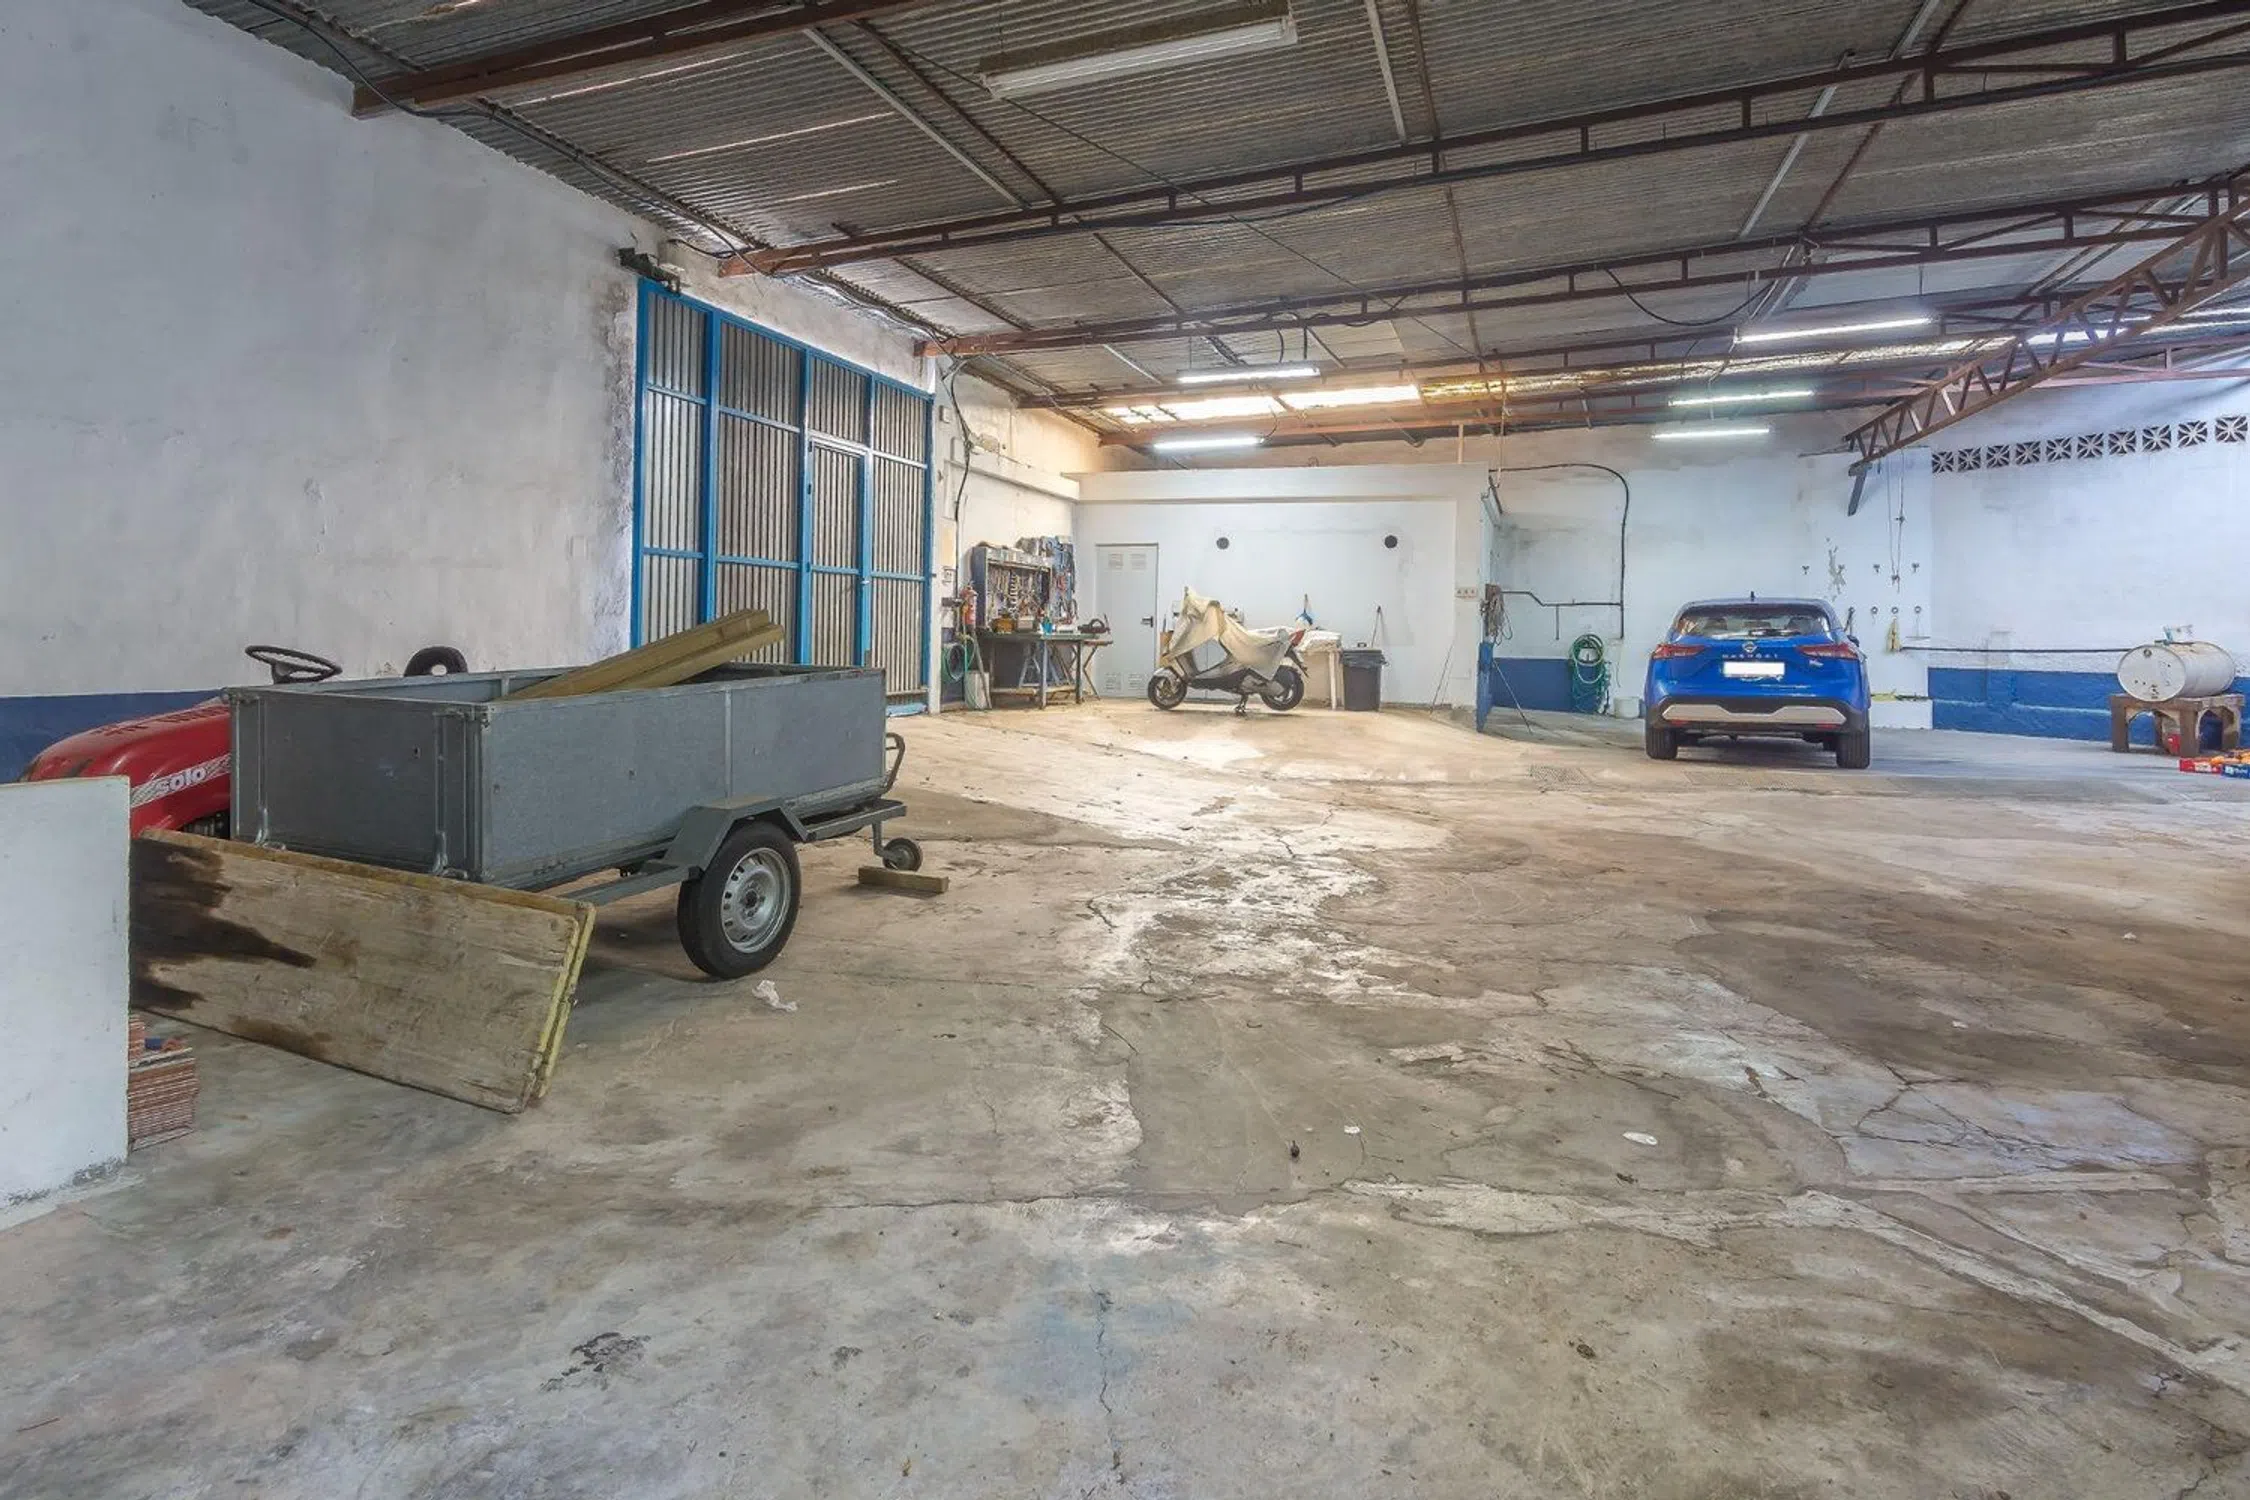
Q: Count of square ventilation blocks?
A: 10